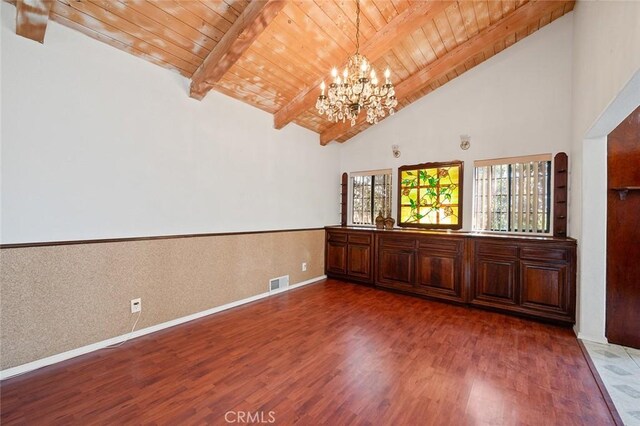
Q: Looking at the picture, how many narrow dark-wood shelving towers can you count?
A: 2